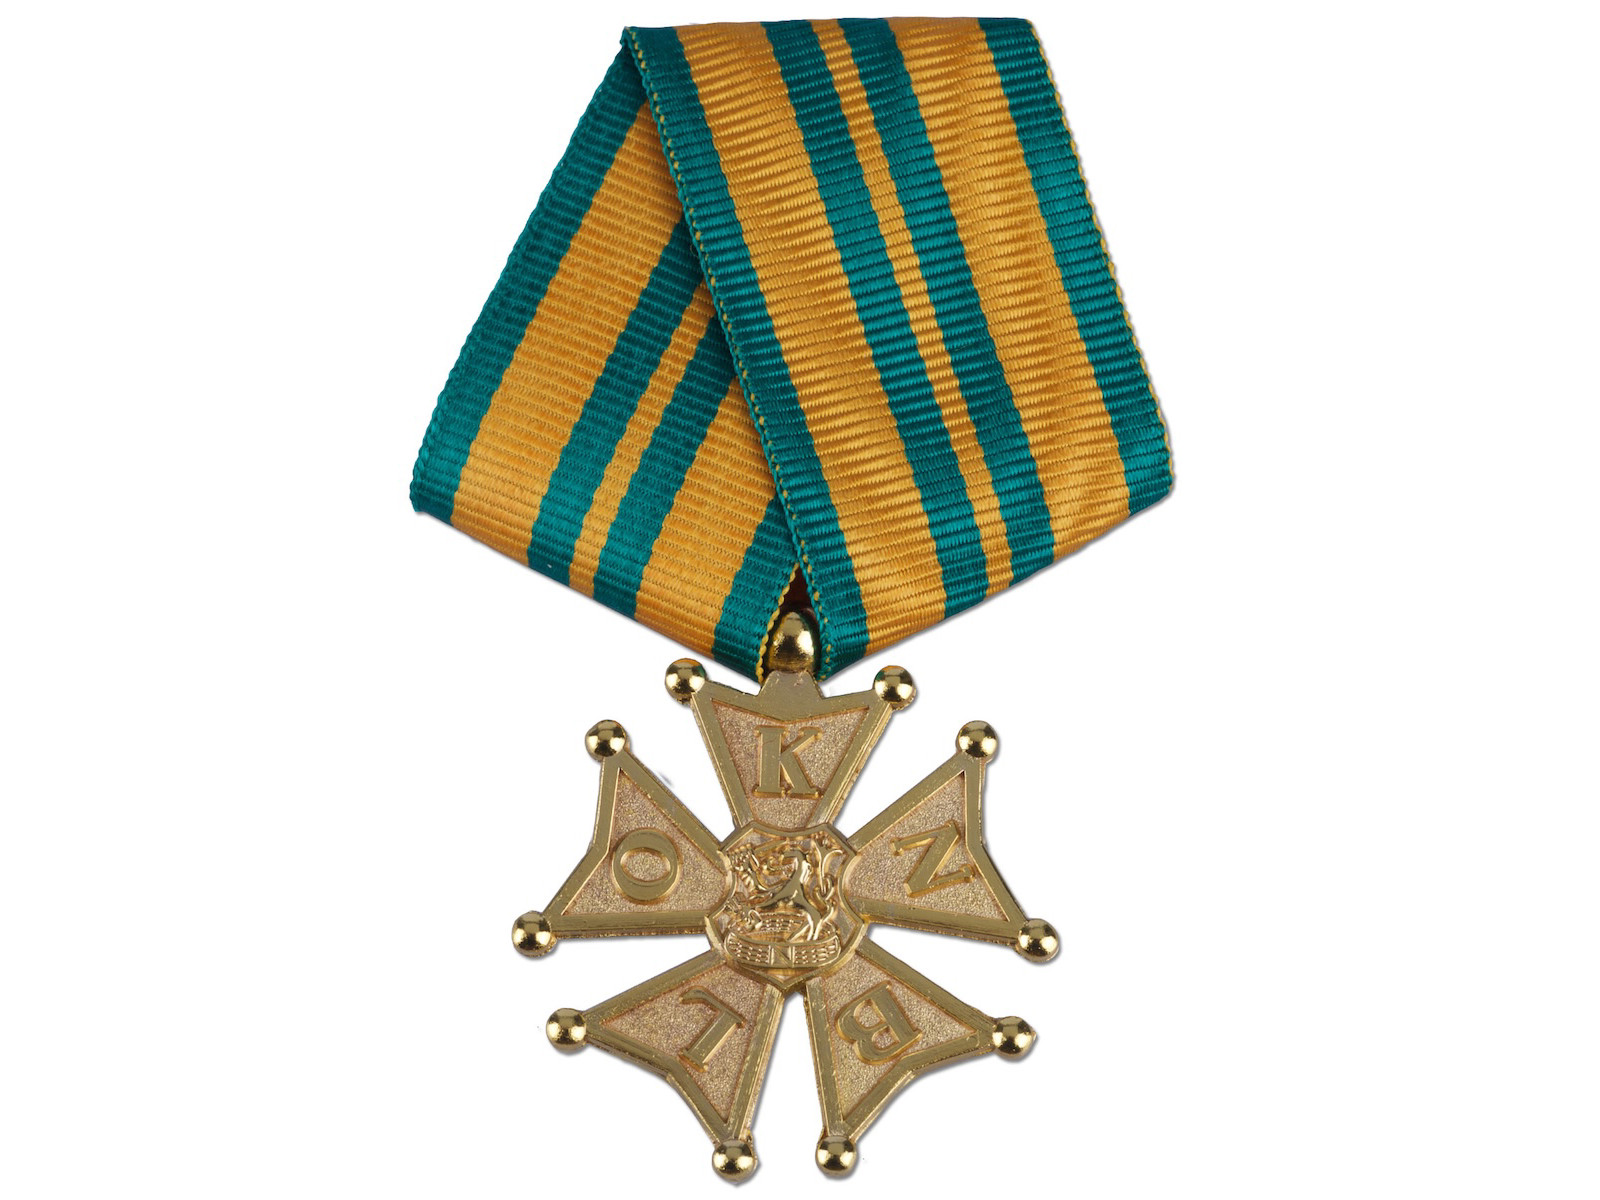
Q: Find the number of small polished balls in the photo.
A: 10